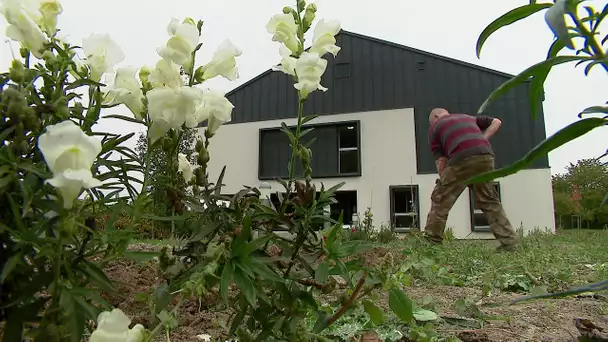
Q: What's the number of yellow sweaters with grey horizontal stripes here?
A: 0